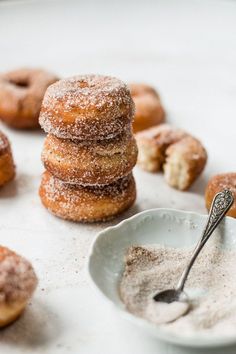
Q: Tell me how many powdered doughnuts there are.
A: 9